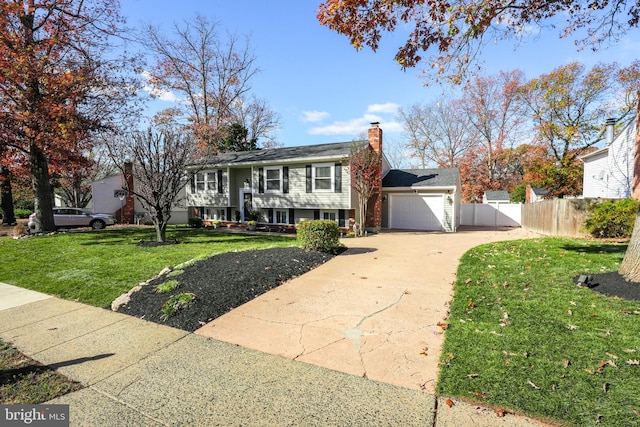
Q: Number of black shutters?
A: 12